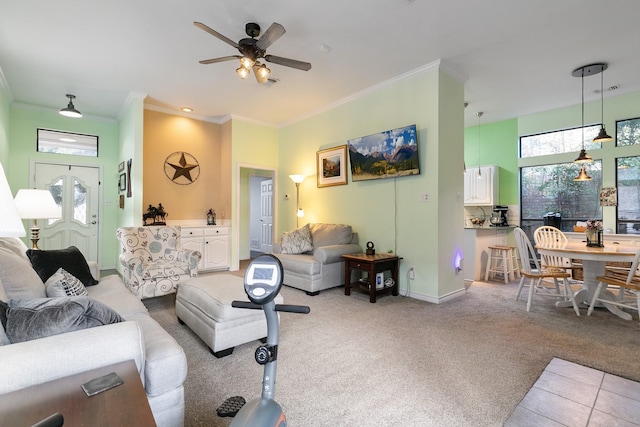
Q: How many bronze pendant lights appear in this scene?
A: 3